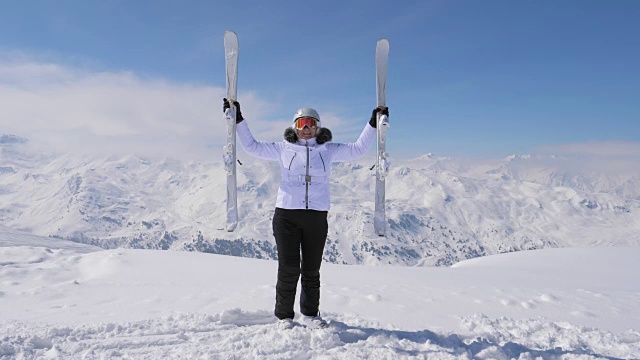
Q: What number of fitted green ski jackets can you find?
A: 0